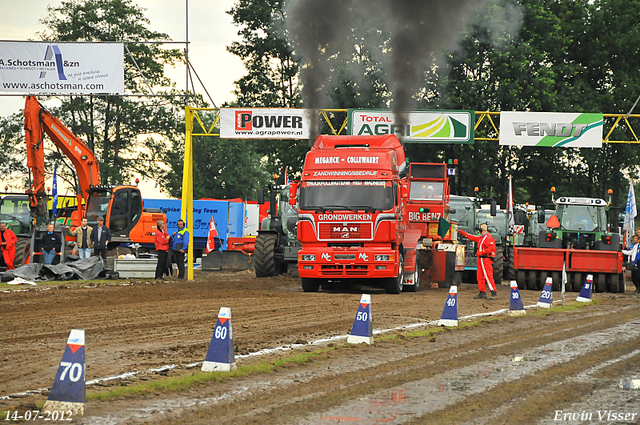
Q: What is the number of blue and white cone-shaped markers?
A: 7